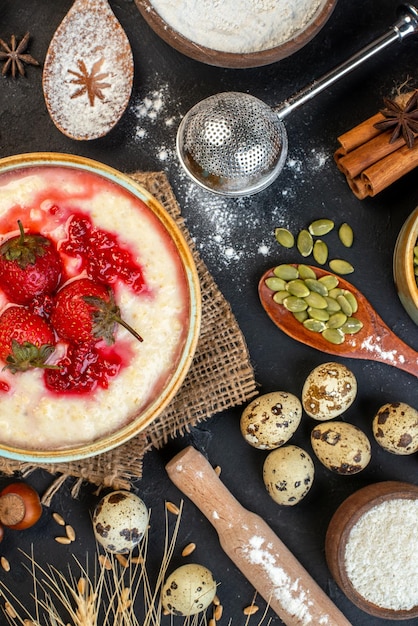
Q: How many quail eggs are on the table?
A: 7